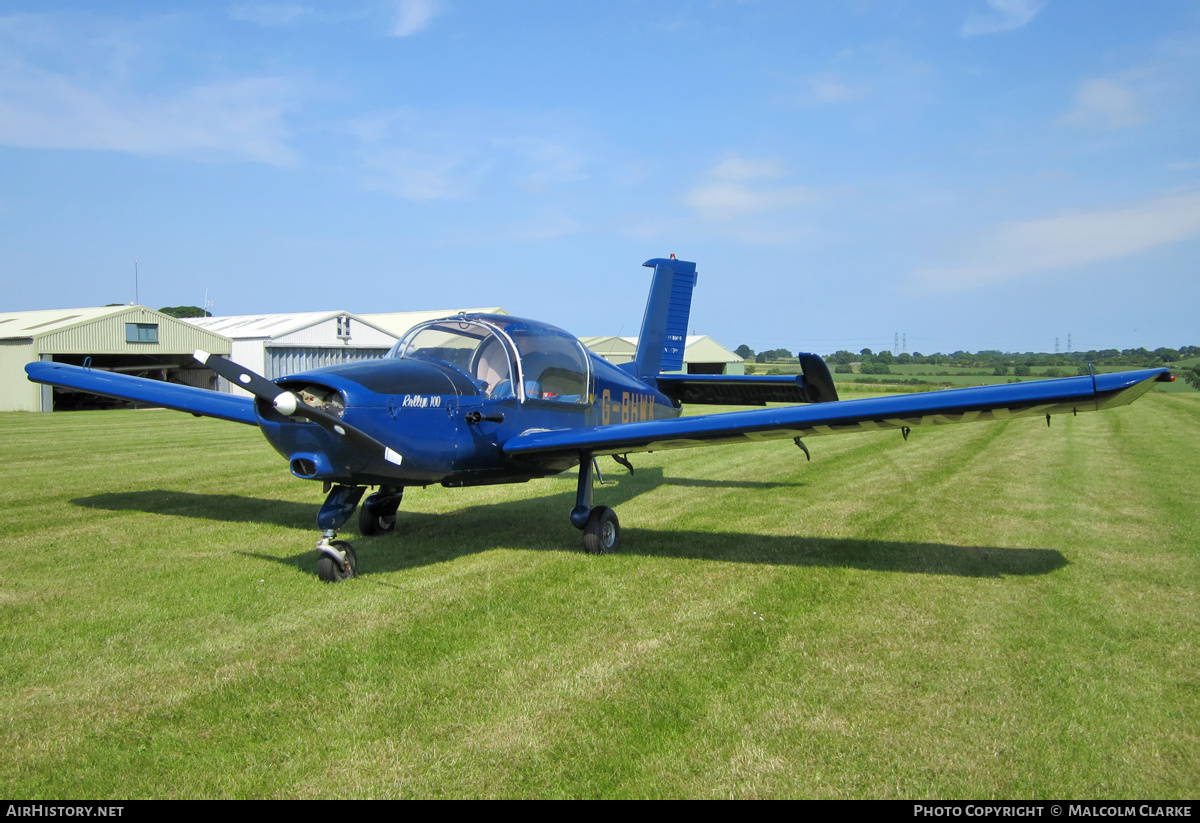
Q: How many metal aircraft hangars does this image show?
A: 5